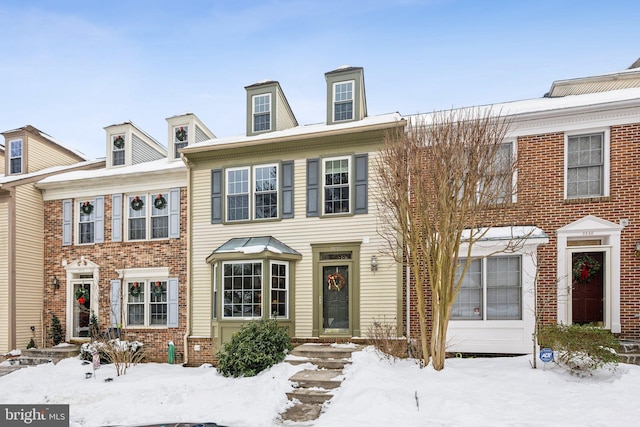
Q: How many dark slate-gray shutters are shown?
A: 4